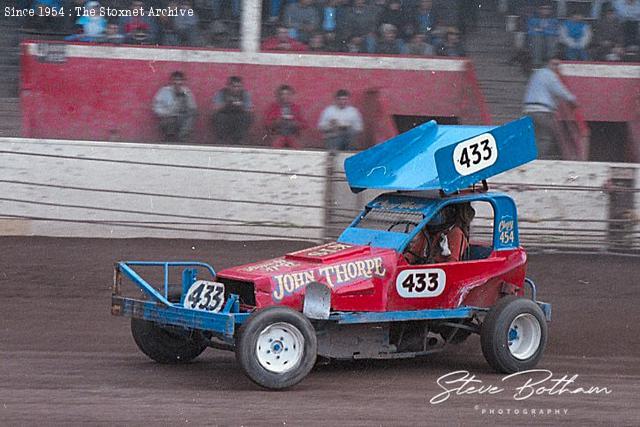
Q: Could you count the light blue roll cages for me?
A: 1